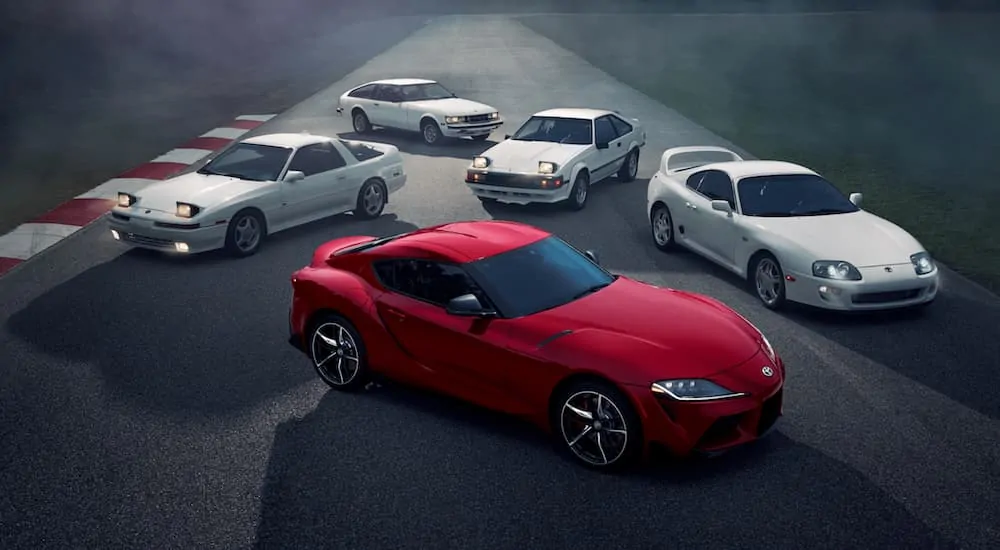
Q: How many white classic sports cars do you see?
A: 4